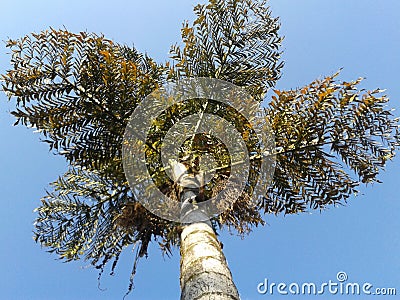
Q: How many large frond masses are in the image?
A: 4